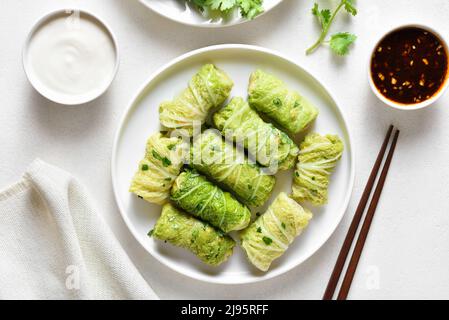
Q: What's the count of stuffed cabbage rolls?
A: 9